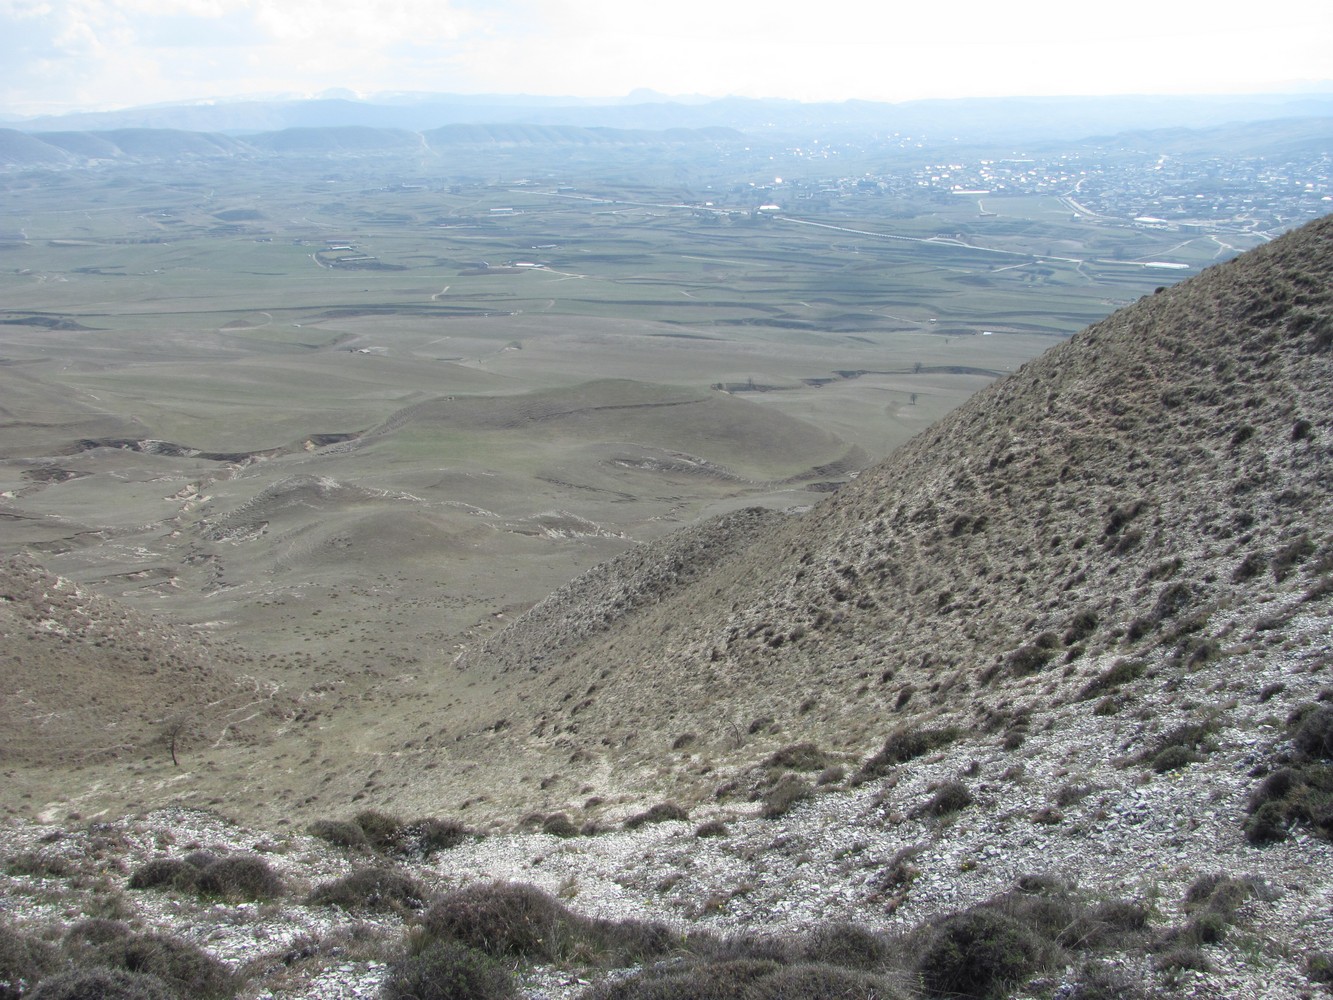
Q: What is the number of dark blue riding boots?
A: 0